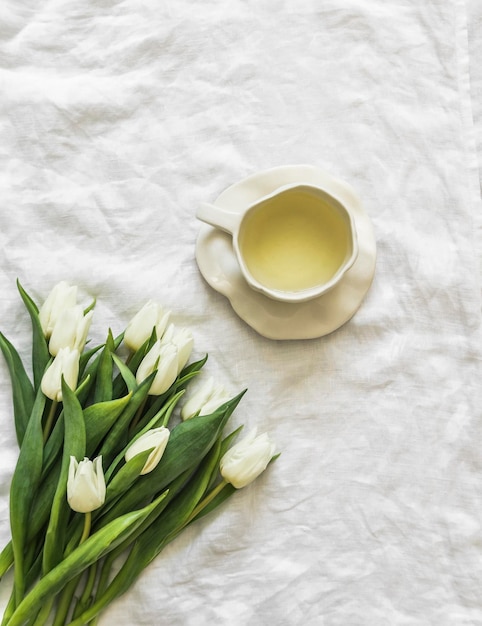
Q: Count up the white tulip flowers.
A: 10